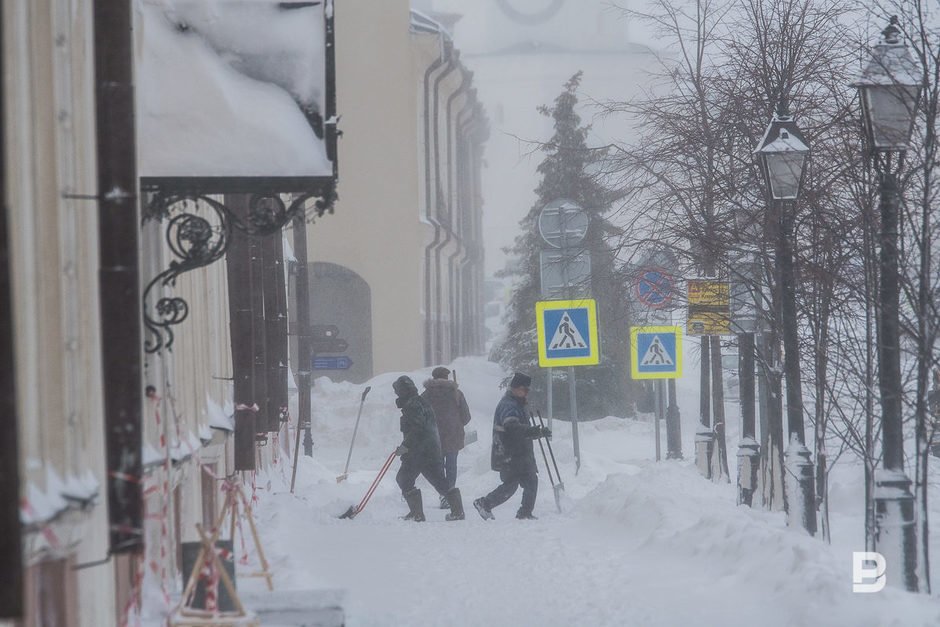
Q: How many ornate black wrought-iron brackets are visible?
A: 1